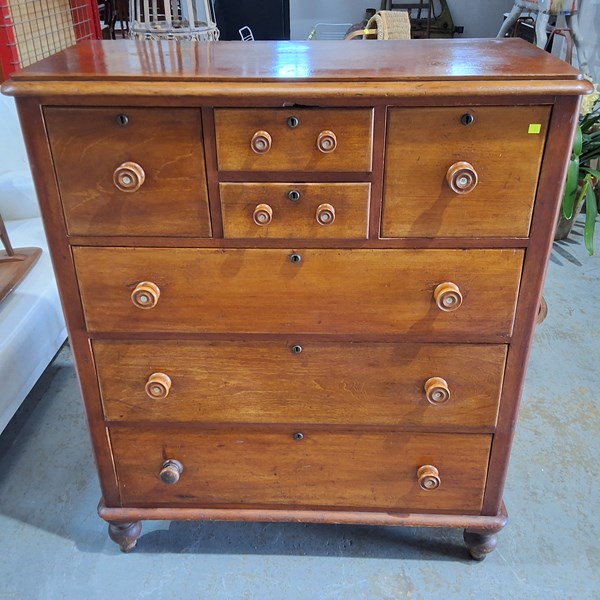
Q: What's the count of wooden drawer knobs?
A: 12